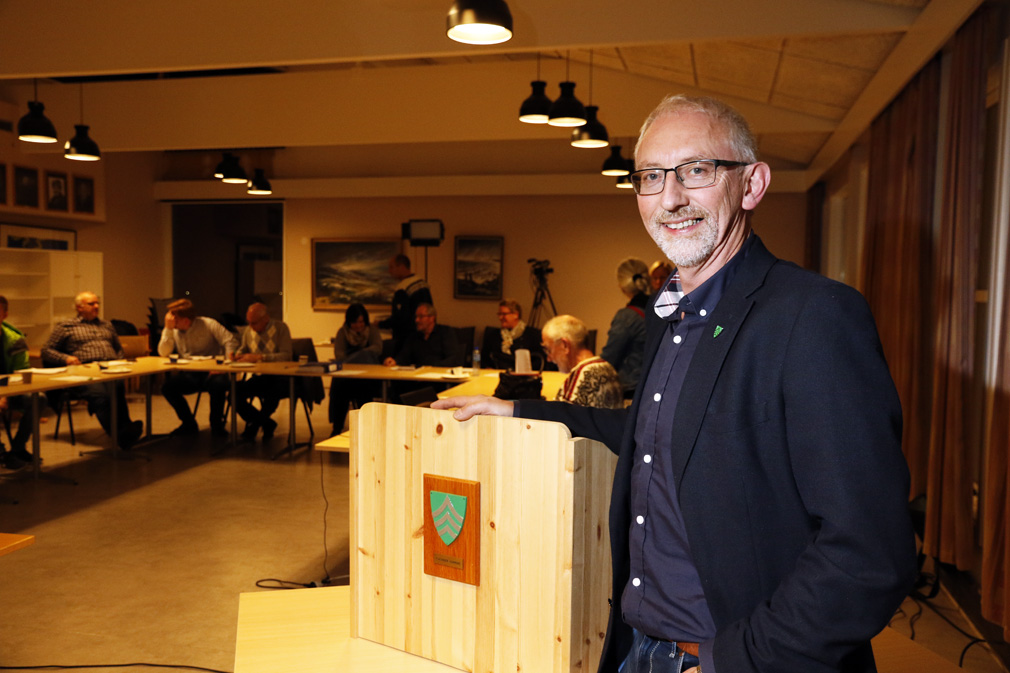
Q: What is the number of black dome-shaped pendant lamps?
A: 11